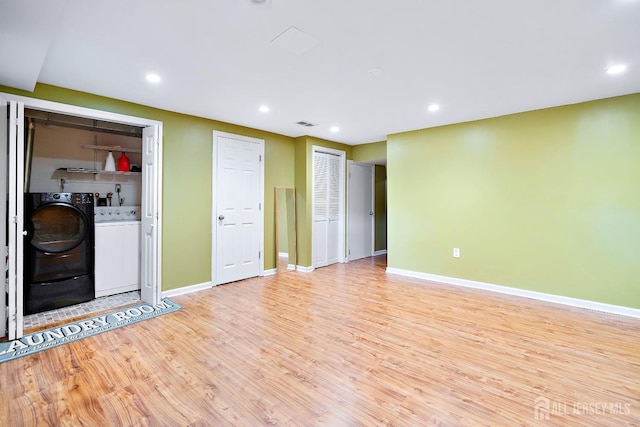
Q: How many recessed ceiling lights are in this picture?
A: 5